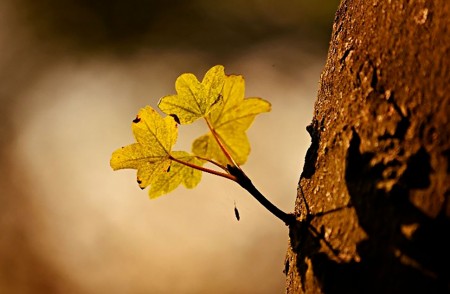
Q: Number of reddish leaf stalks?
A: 3